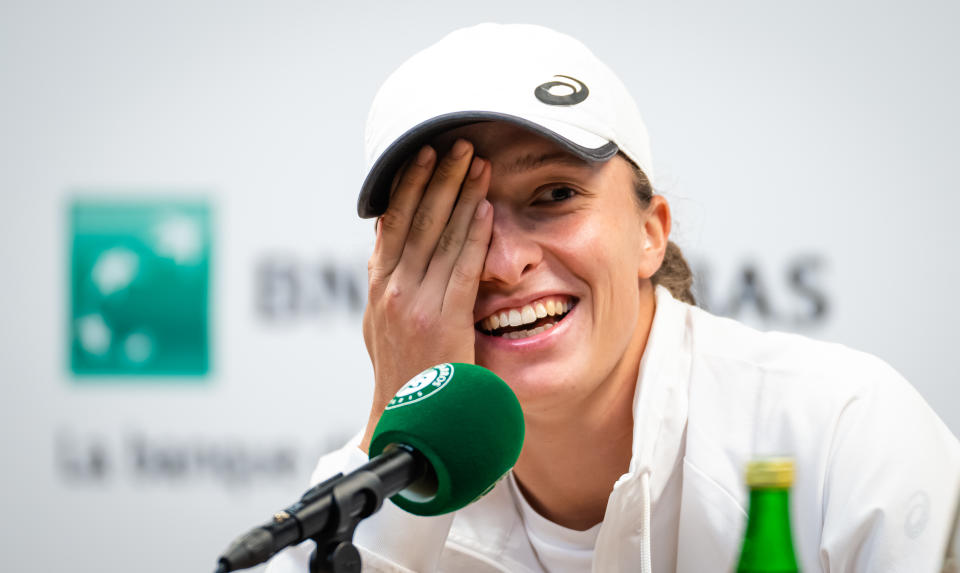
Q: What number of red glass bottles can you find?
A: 0